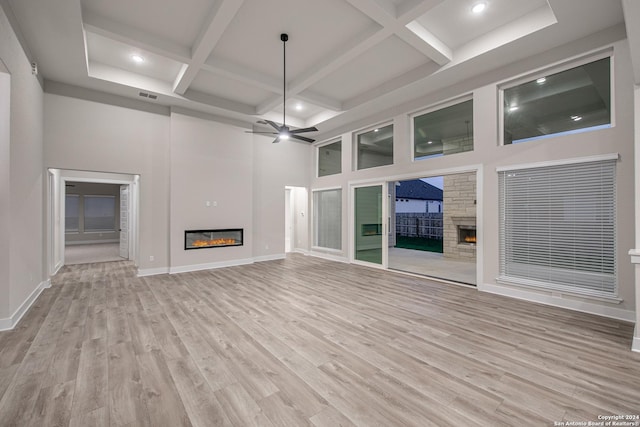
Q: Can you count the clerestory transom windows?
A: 4